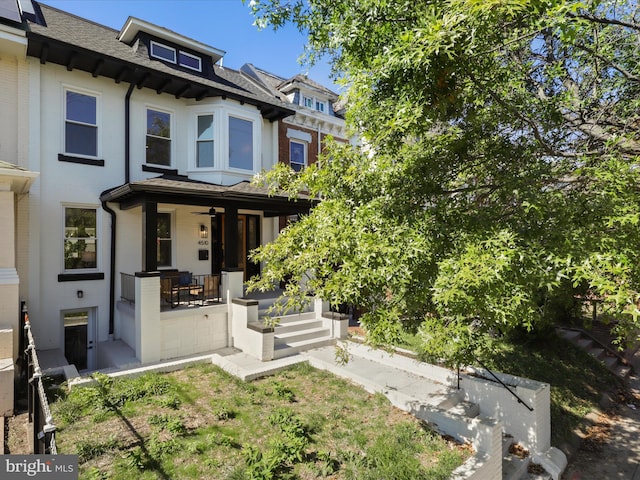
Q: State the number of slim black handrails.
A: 1